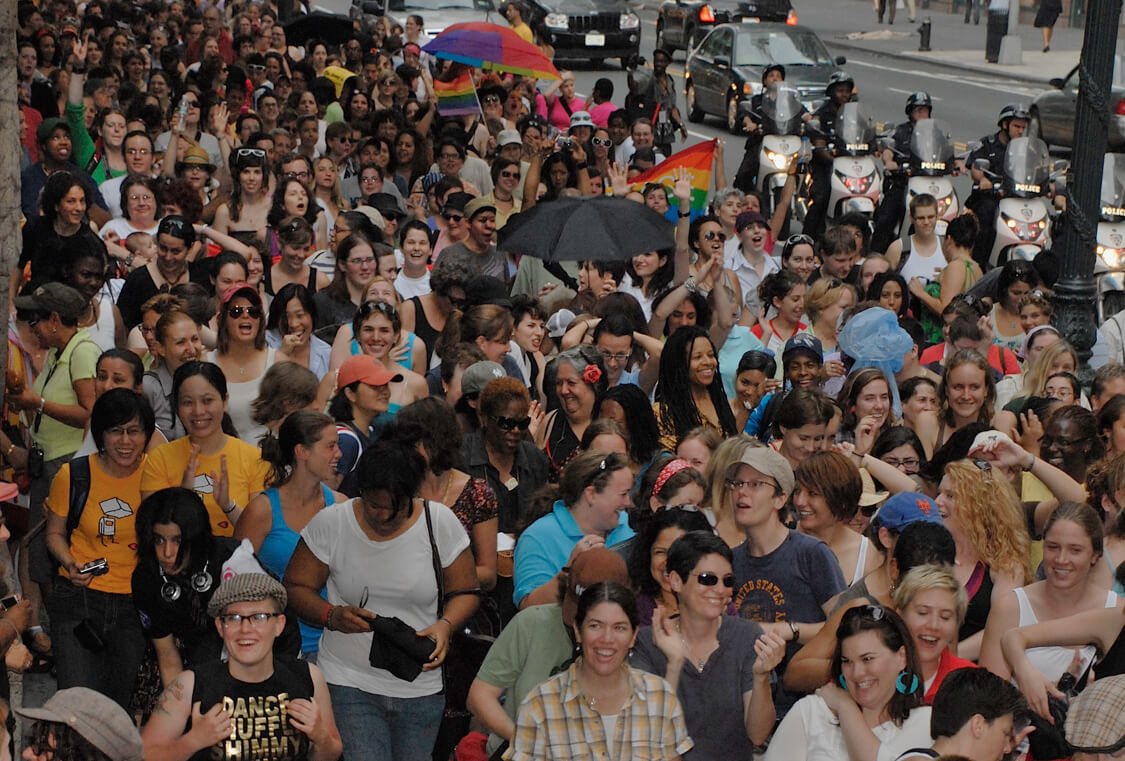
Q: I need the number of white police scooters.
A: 5